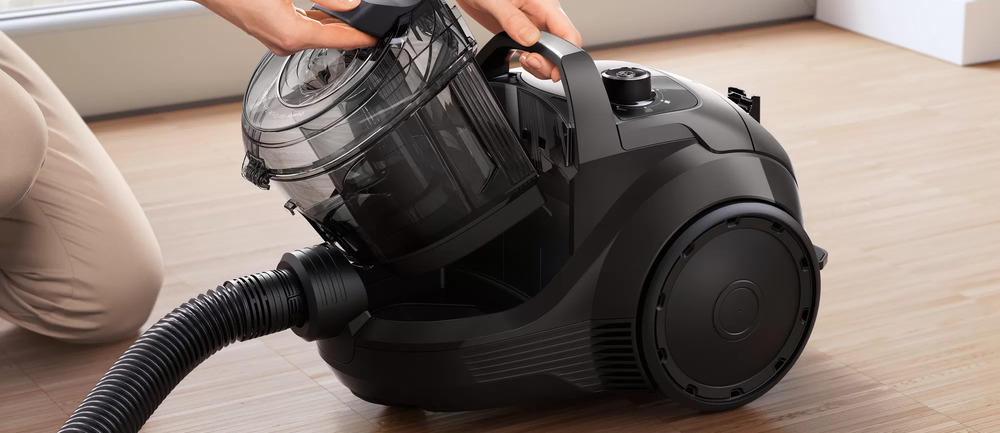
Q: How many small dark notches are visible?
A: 10